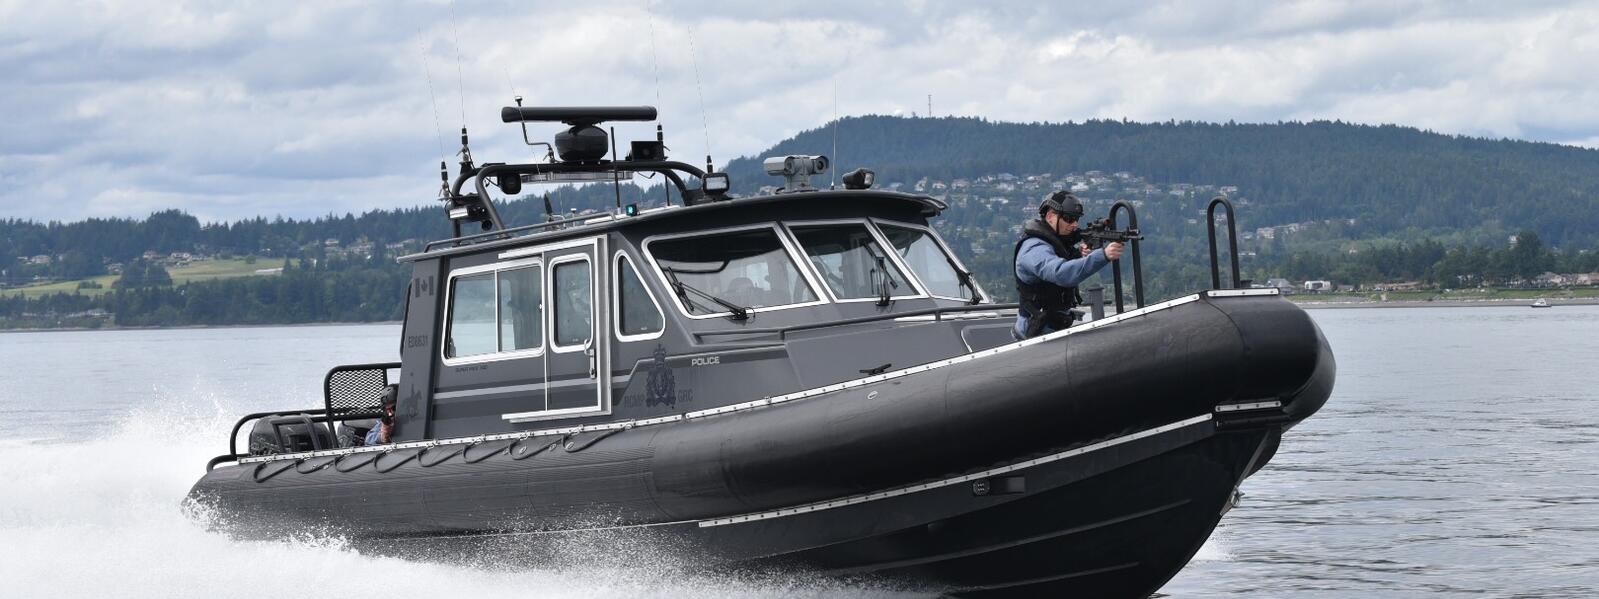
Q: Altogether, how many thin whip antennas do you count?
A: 6